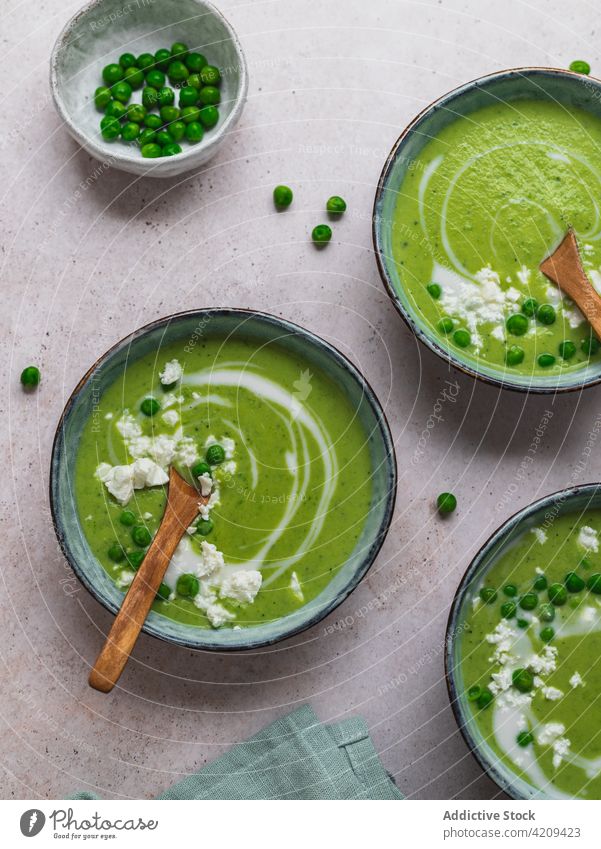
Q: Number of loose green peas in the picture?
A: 6